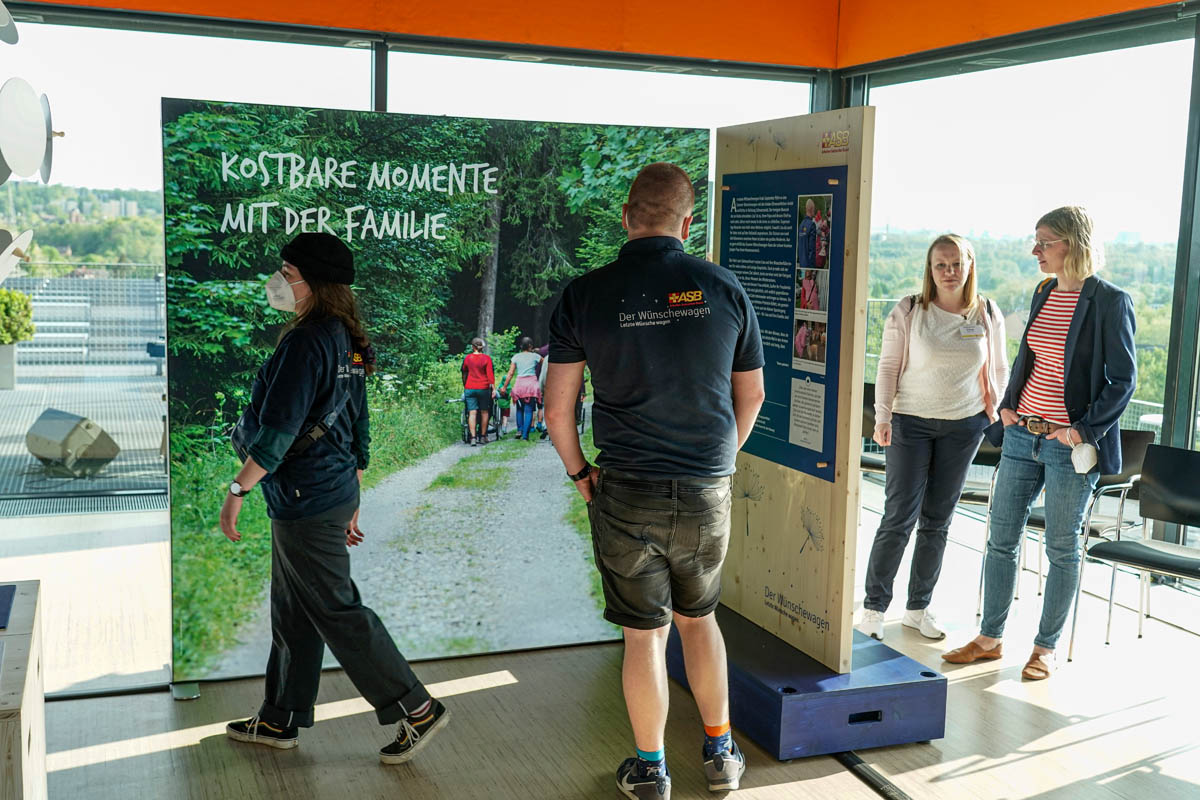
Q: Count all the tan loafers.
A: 2